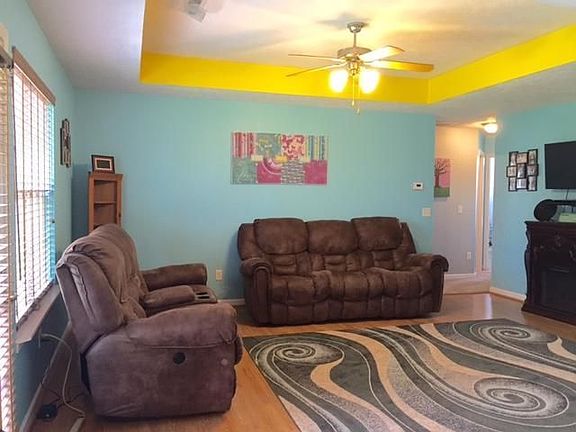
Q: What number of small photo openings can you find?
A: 9